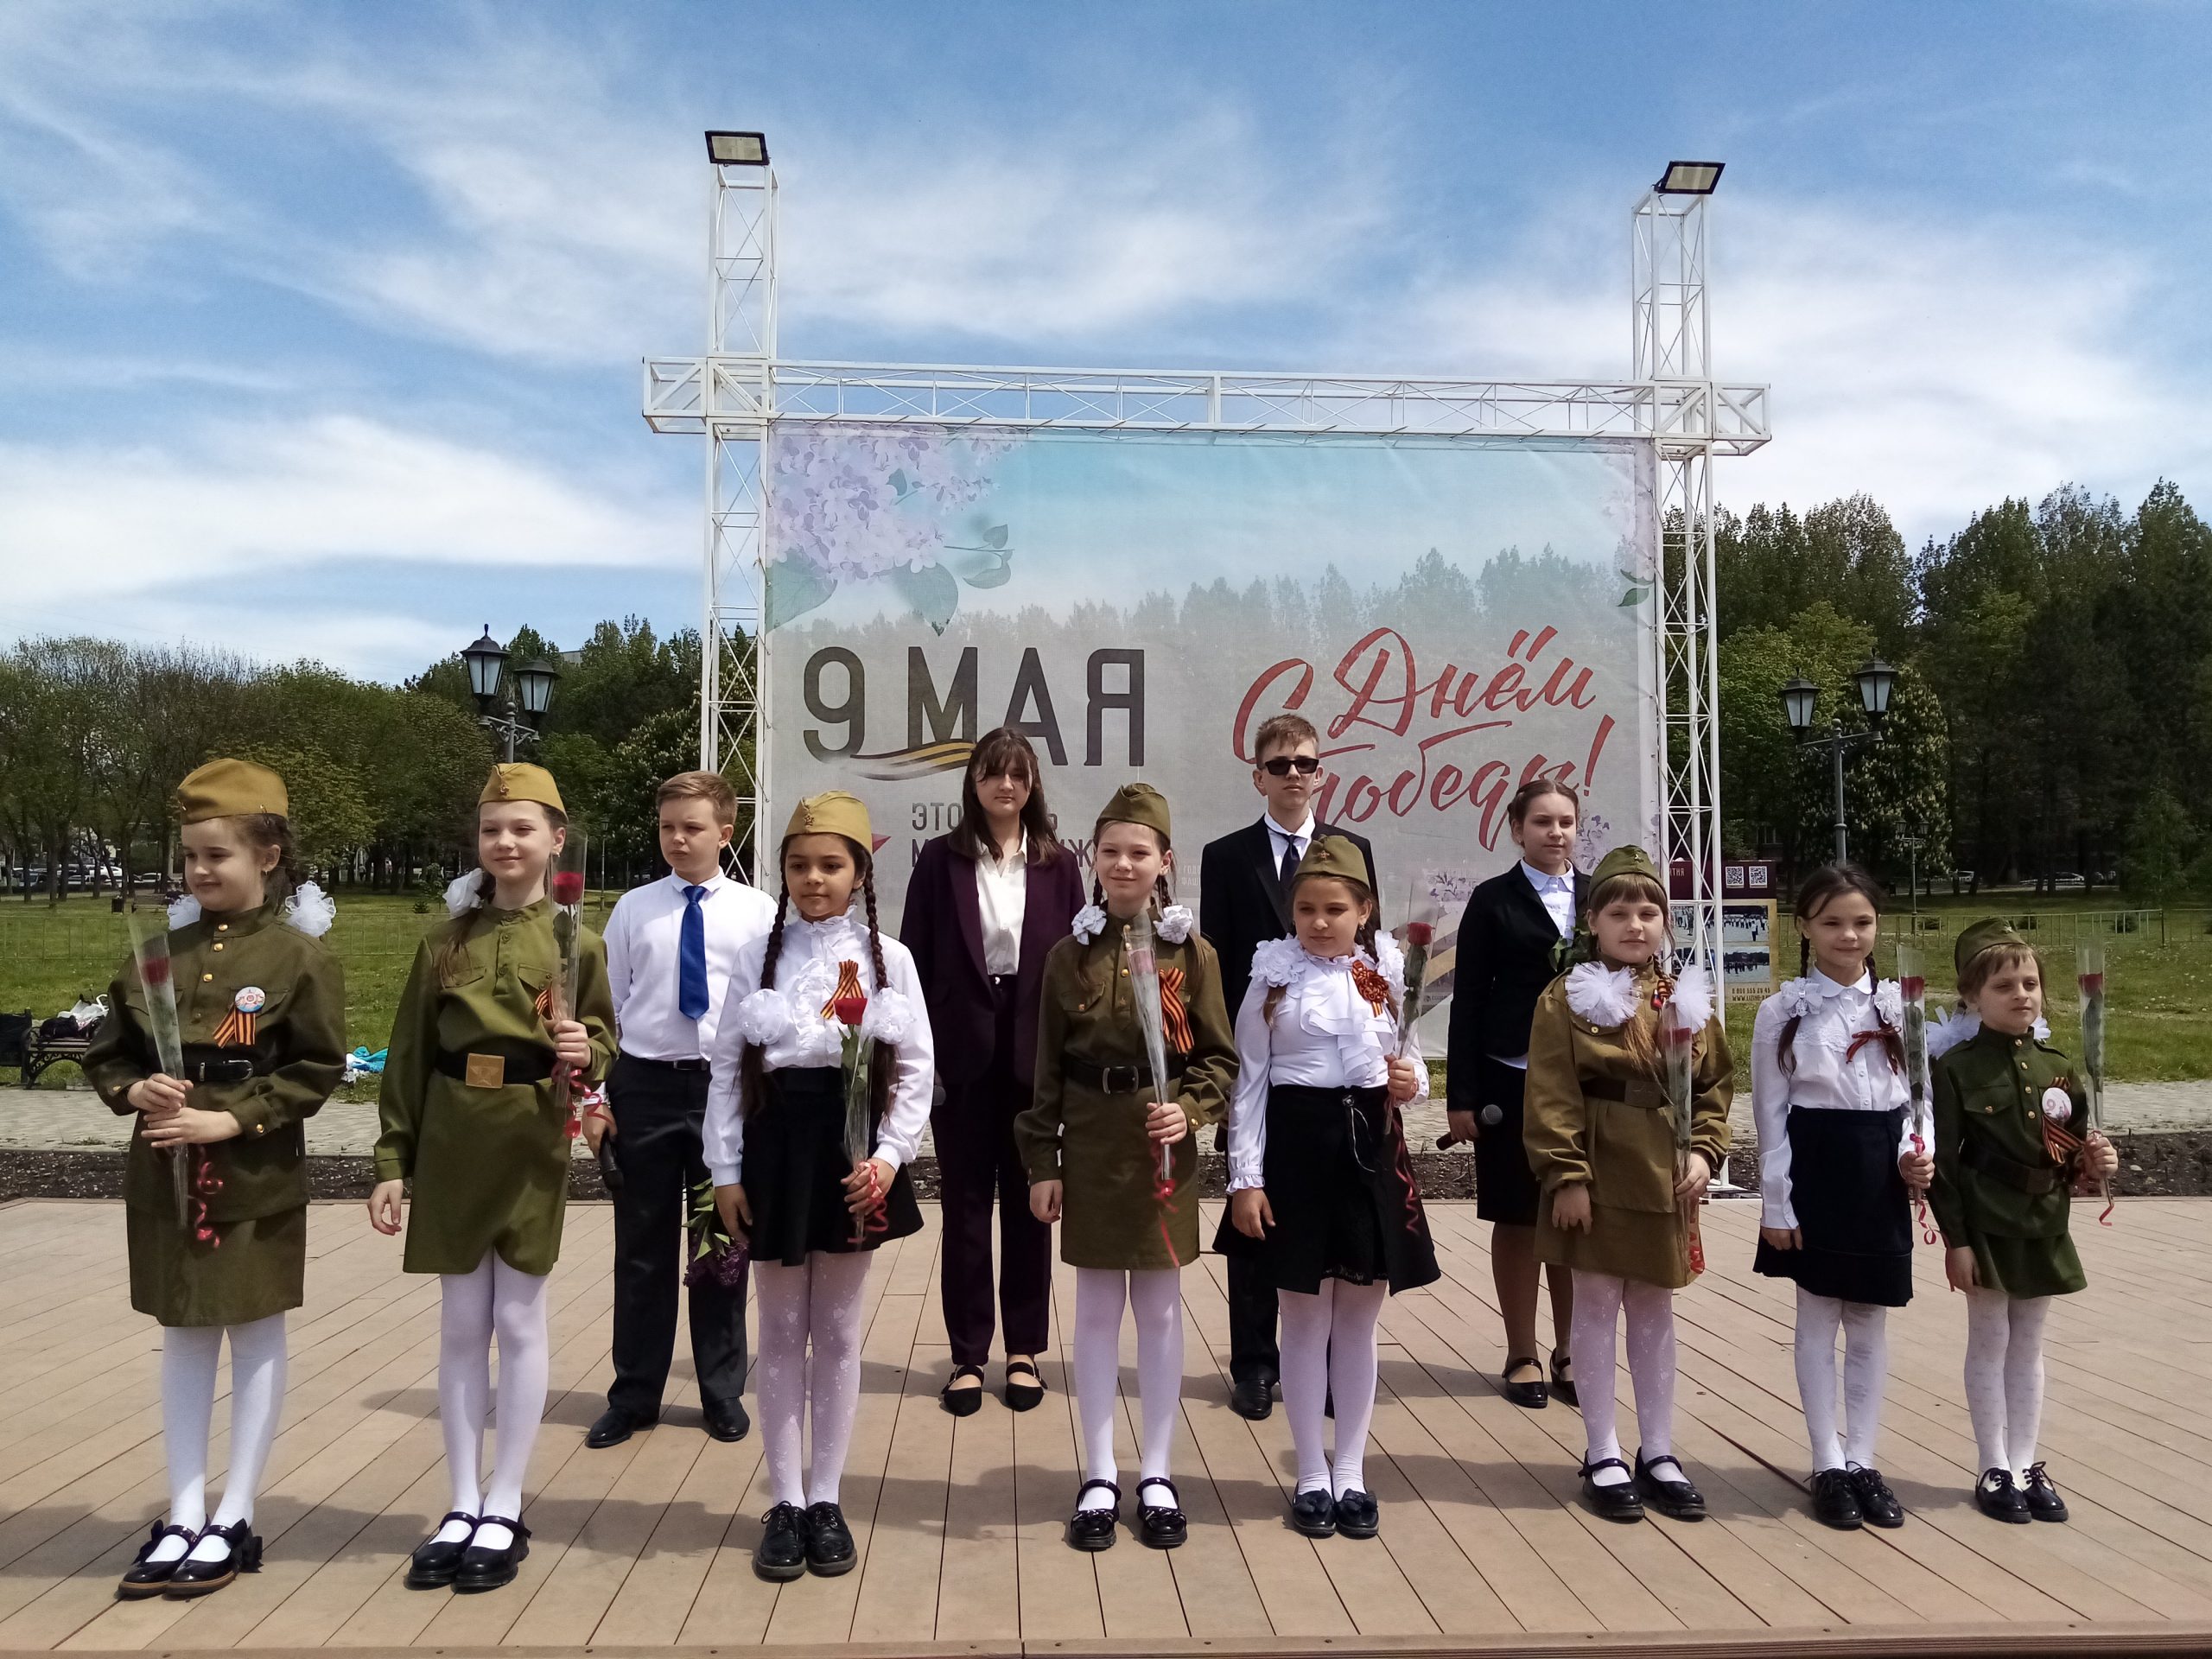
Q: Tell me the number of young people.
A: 12